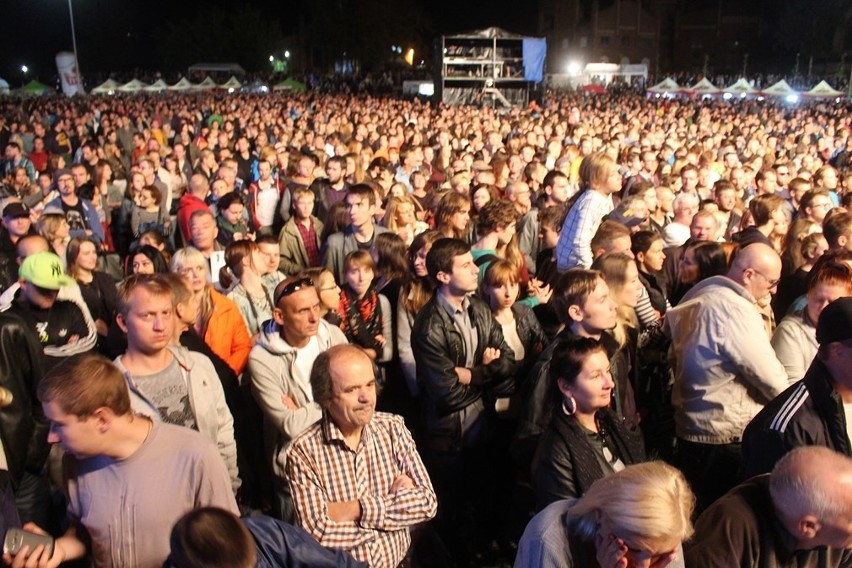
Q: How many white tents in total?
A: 11